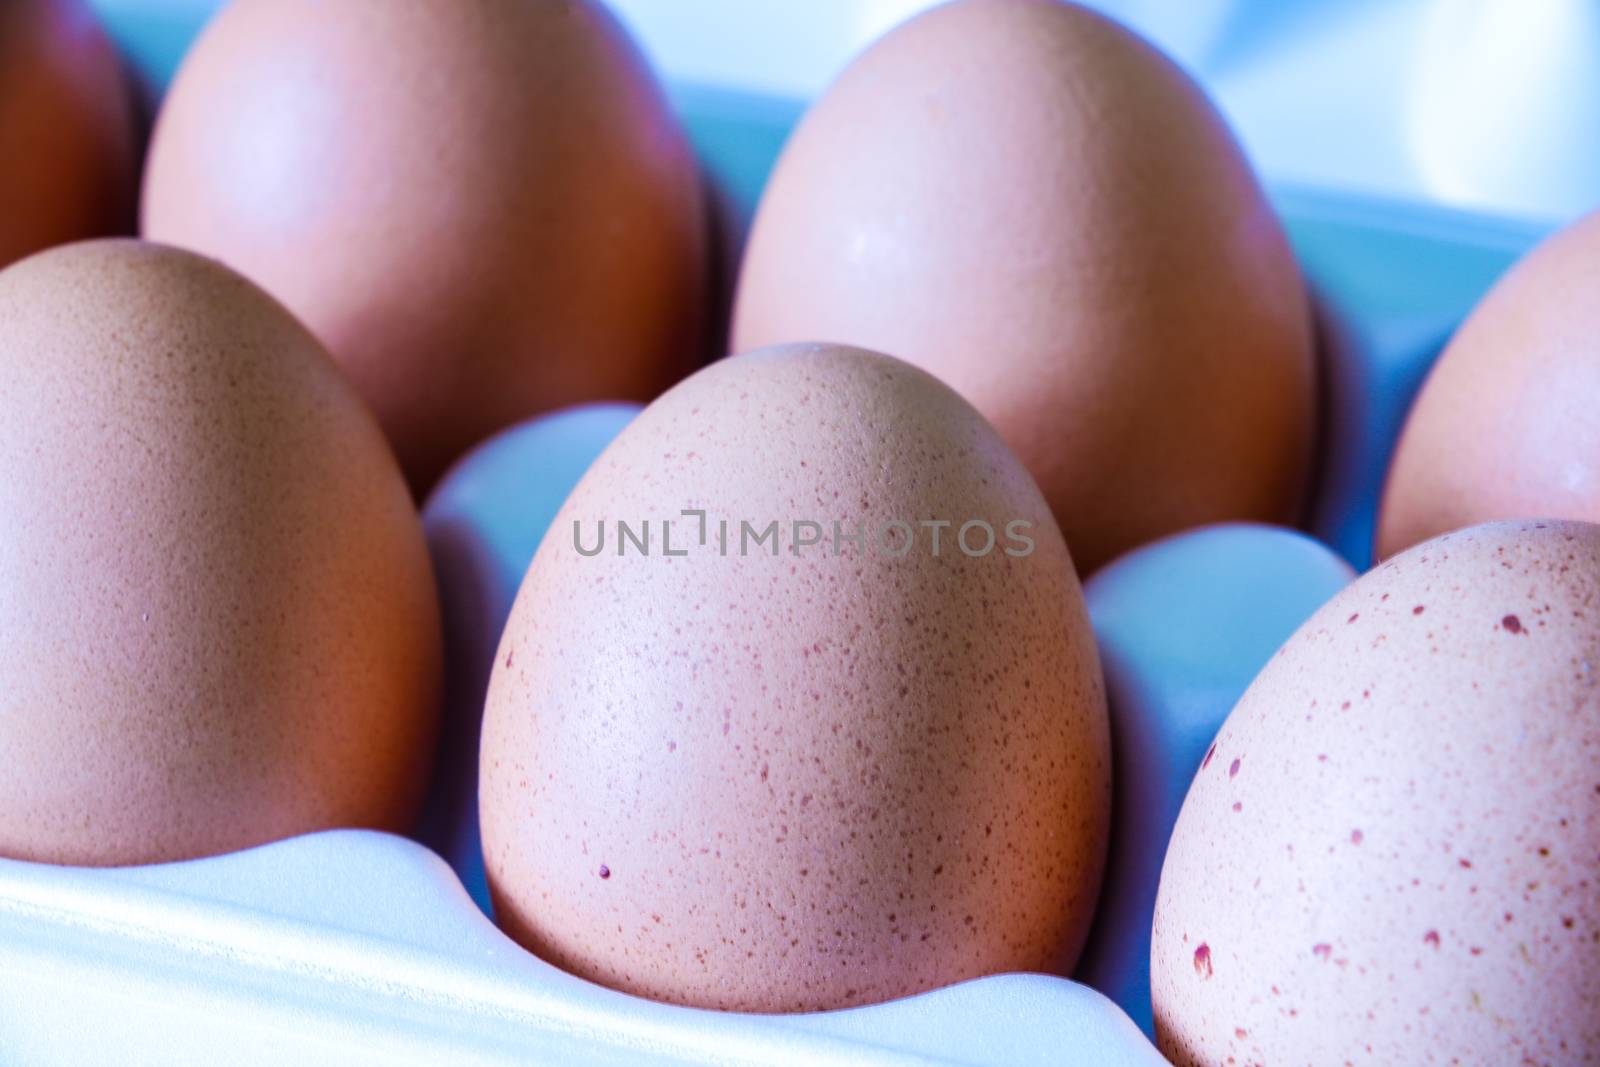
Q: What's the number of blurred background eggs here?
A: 4